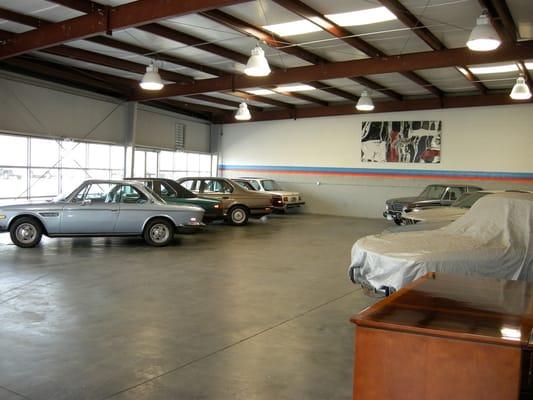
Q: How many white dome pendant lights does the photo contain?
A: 6